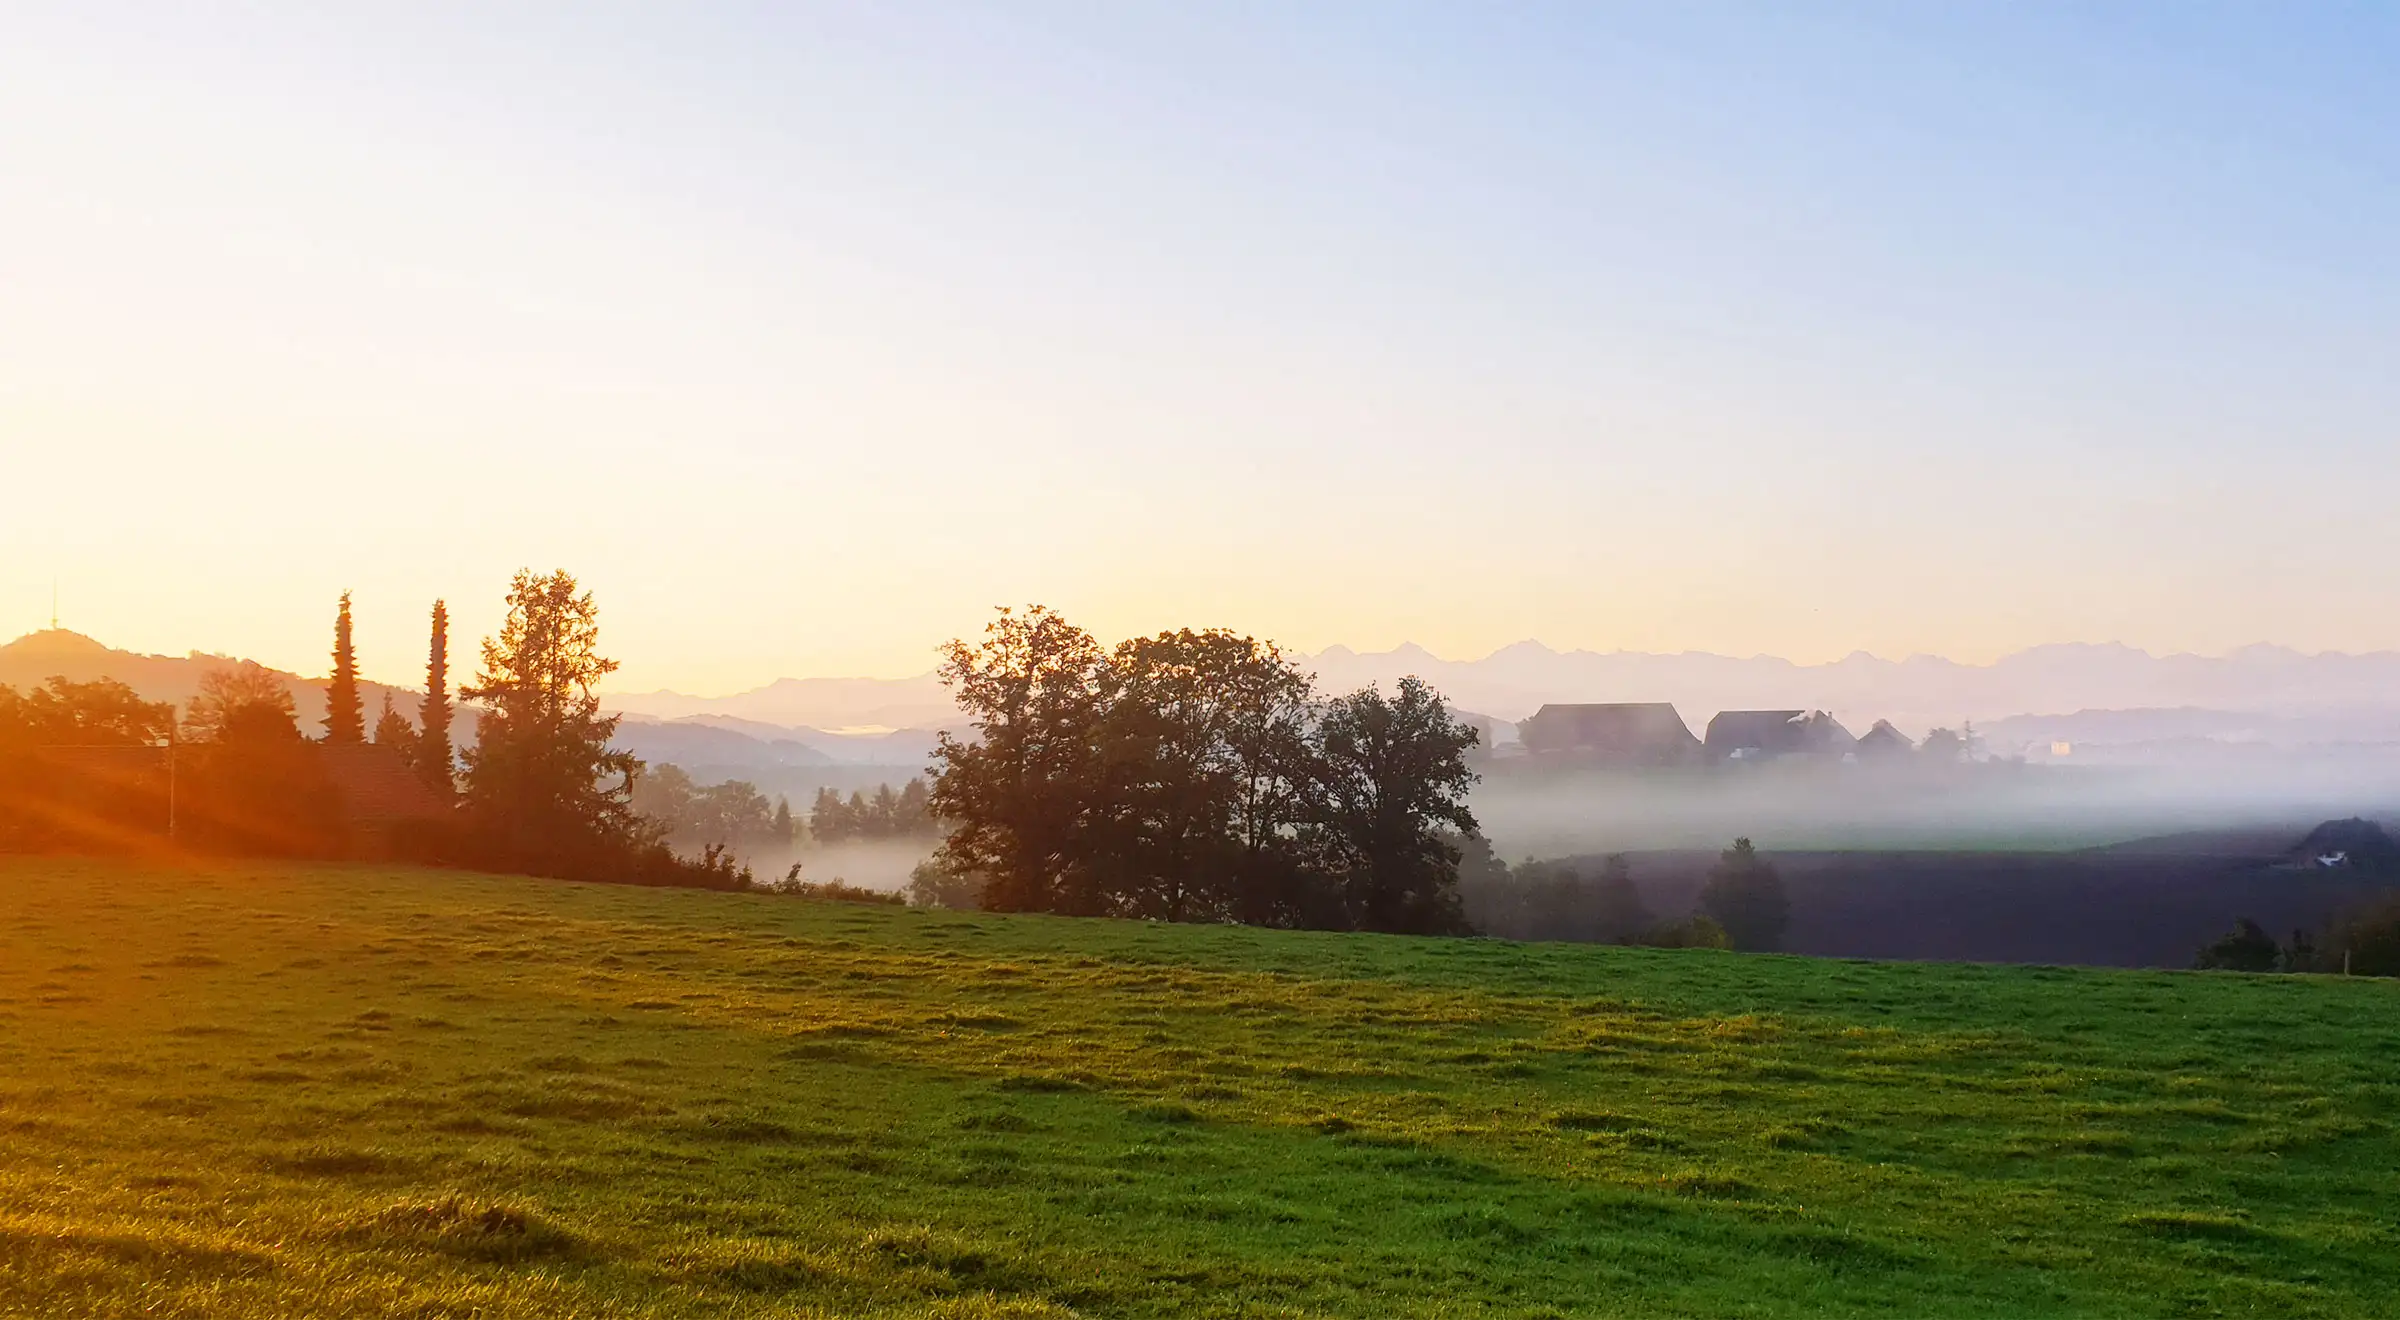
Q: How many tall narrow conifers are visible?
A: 2